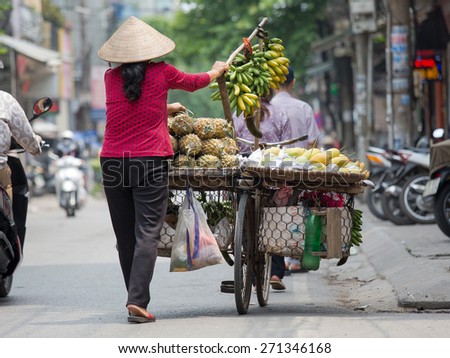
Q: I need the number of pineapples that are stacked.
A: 11